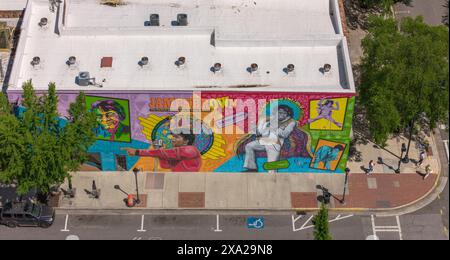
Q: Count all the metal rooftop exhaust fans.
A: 9